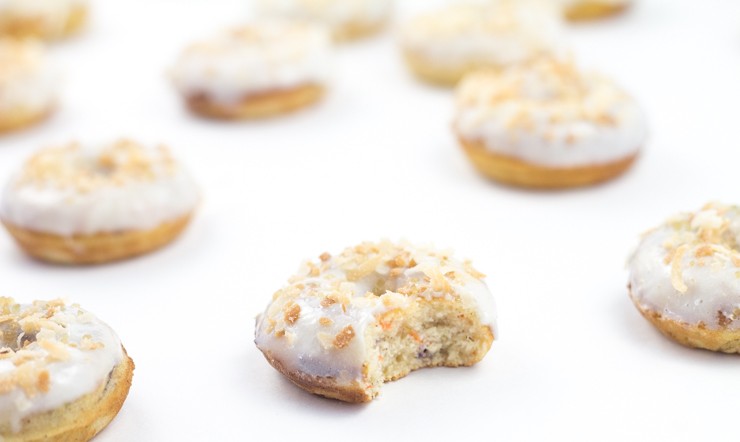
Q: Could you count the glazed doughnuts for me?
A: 11